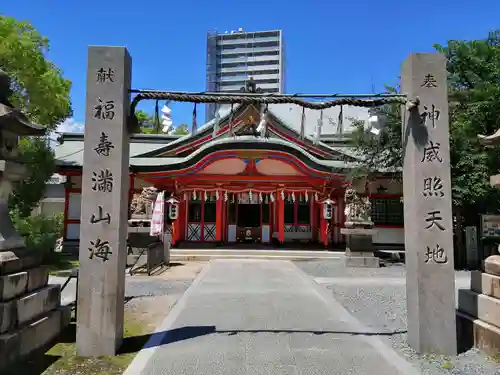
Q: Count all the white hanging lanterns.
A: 2